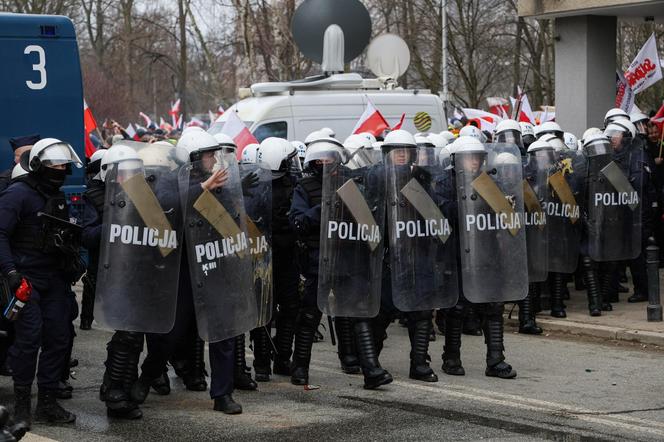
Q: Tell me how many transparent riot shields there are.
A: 9